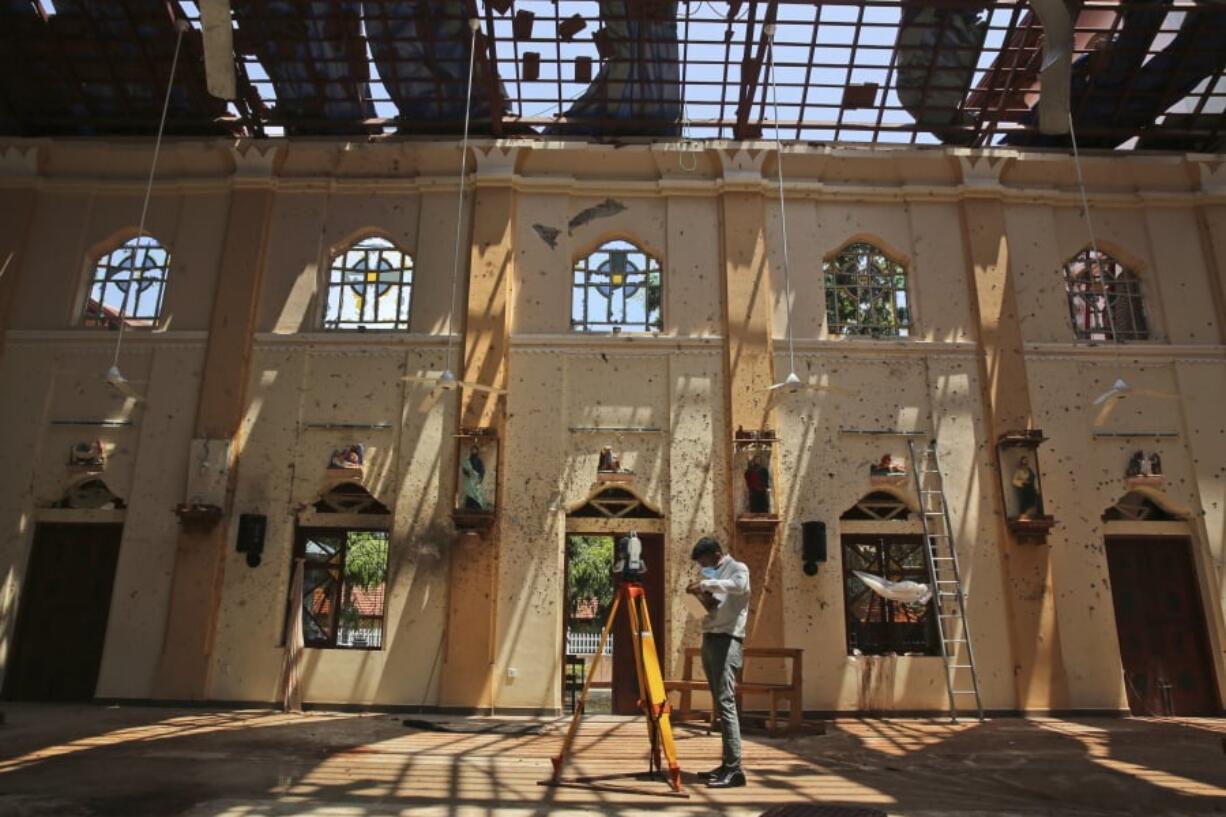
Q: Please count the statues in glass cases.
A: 3